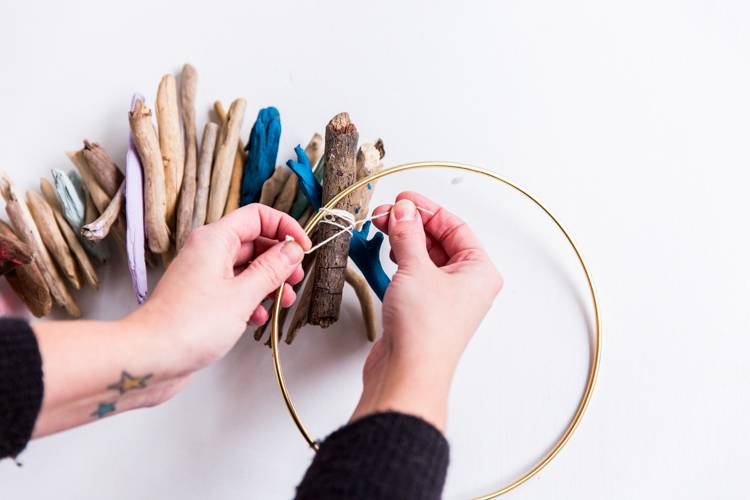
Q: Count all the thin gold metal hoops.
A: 1